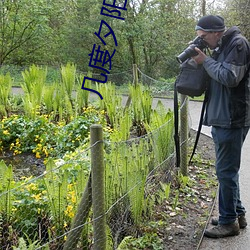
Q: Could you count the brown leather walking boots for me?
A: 2